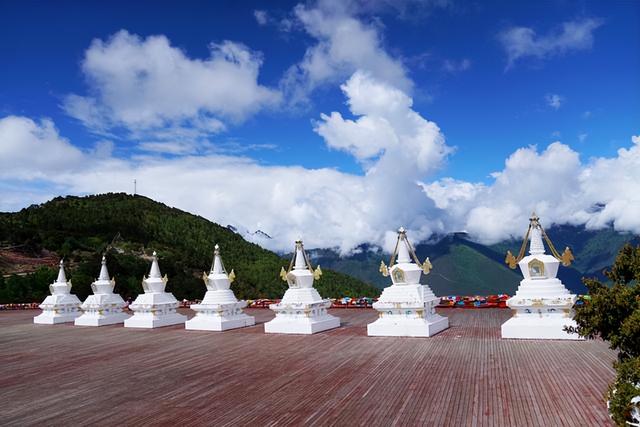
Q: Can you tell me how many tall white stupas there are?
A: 7